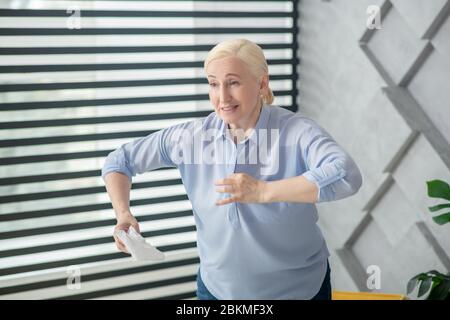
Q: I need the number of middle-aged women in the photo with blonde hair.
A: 1